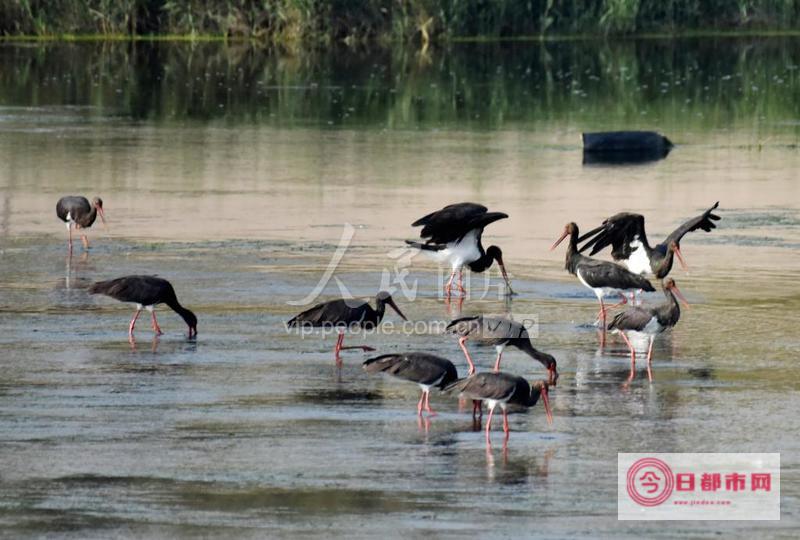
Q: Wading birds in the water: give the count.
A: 10